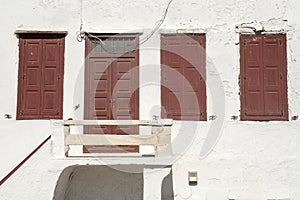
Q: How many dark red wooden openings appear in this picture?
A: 4